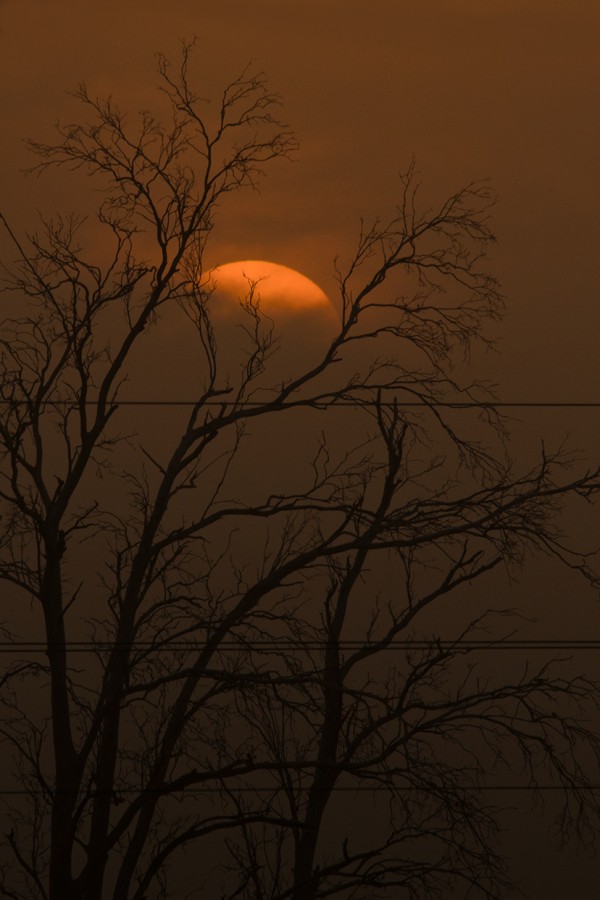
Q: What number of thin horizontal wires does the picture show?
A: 4